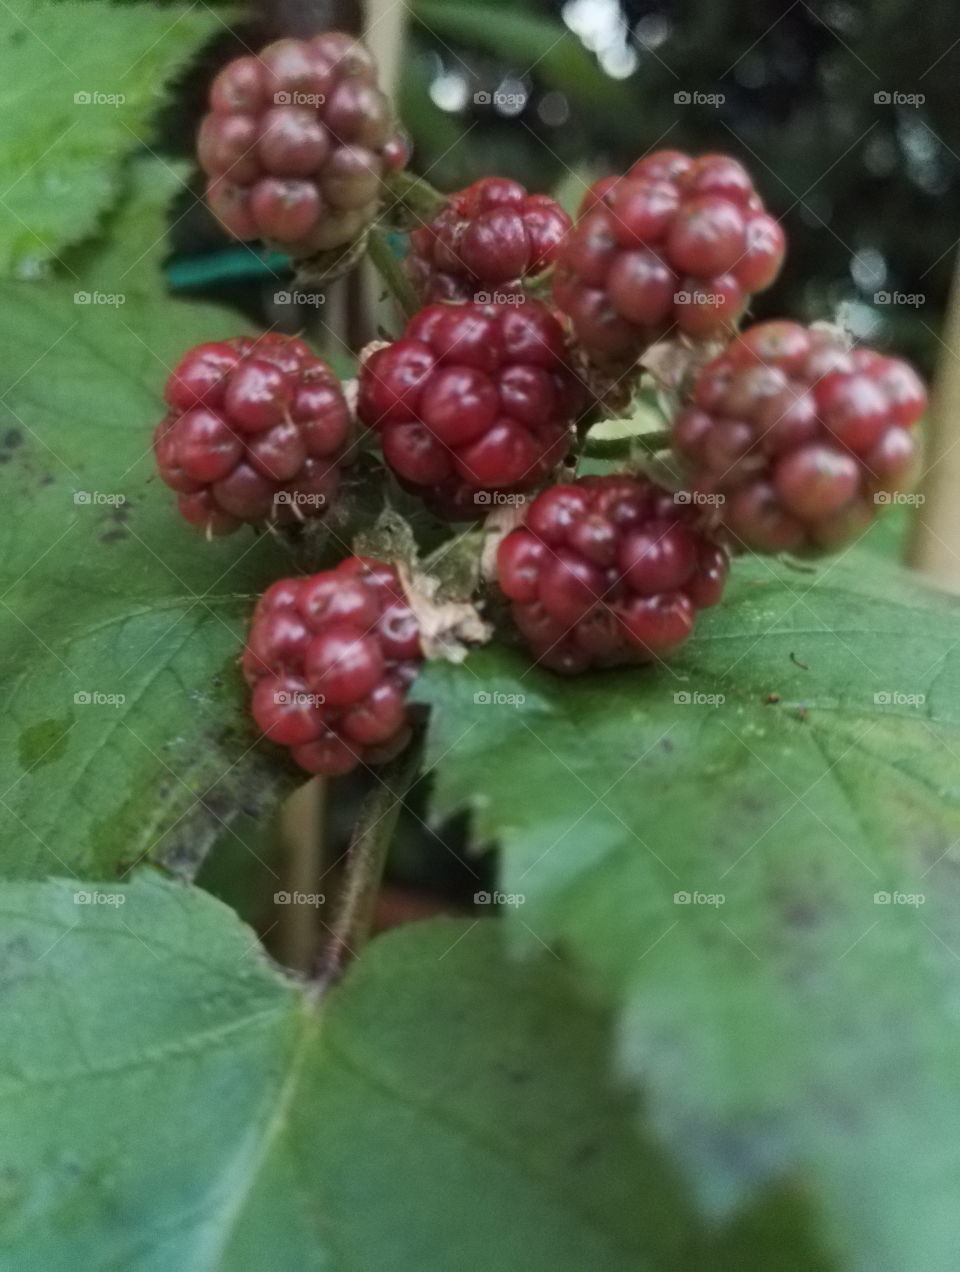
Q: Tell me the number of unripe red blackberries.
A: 8